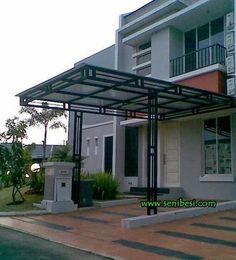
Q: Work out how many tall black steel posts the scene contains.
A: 2